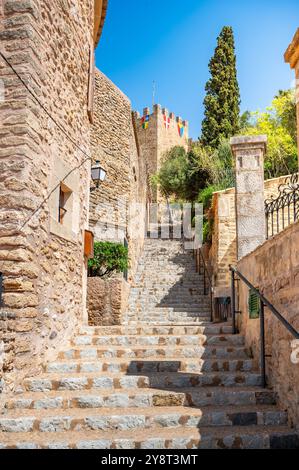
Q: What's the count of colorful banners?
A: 3